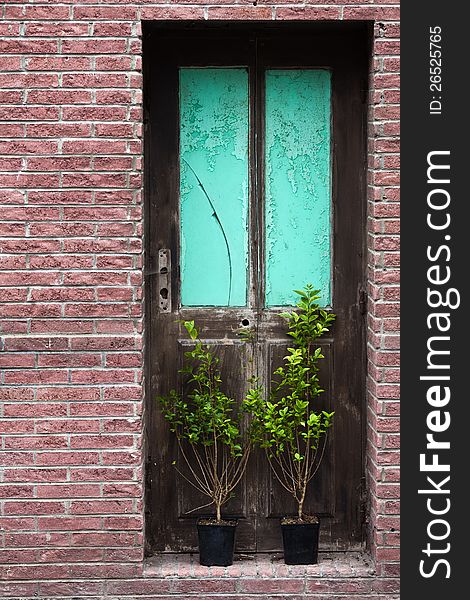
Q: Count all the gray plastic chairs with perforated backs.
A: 0